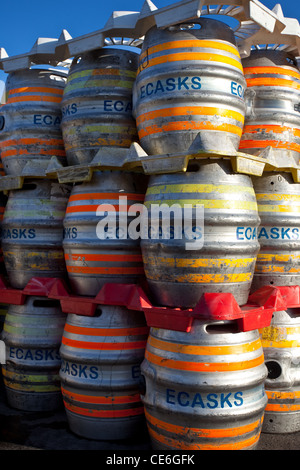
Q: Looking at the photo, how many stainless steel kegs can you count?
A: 12